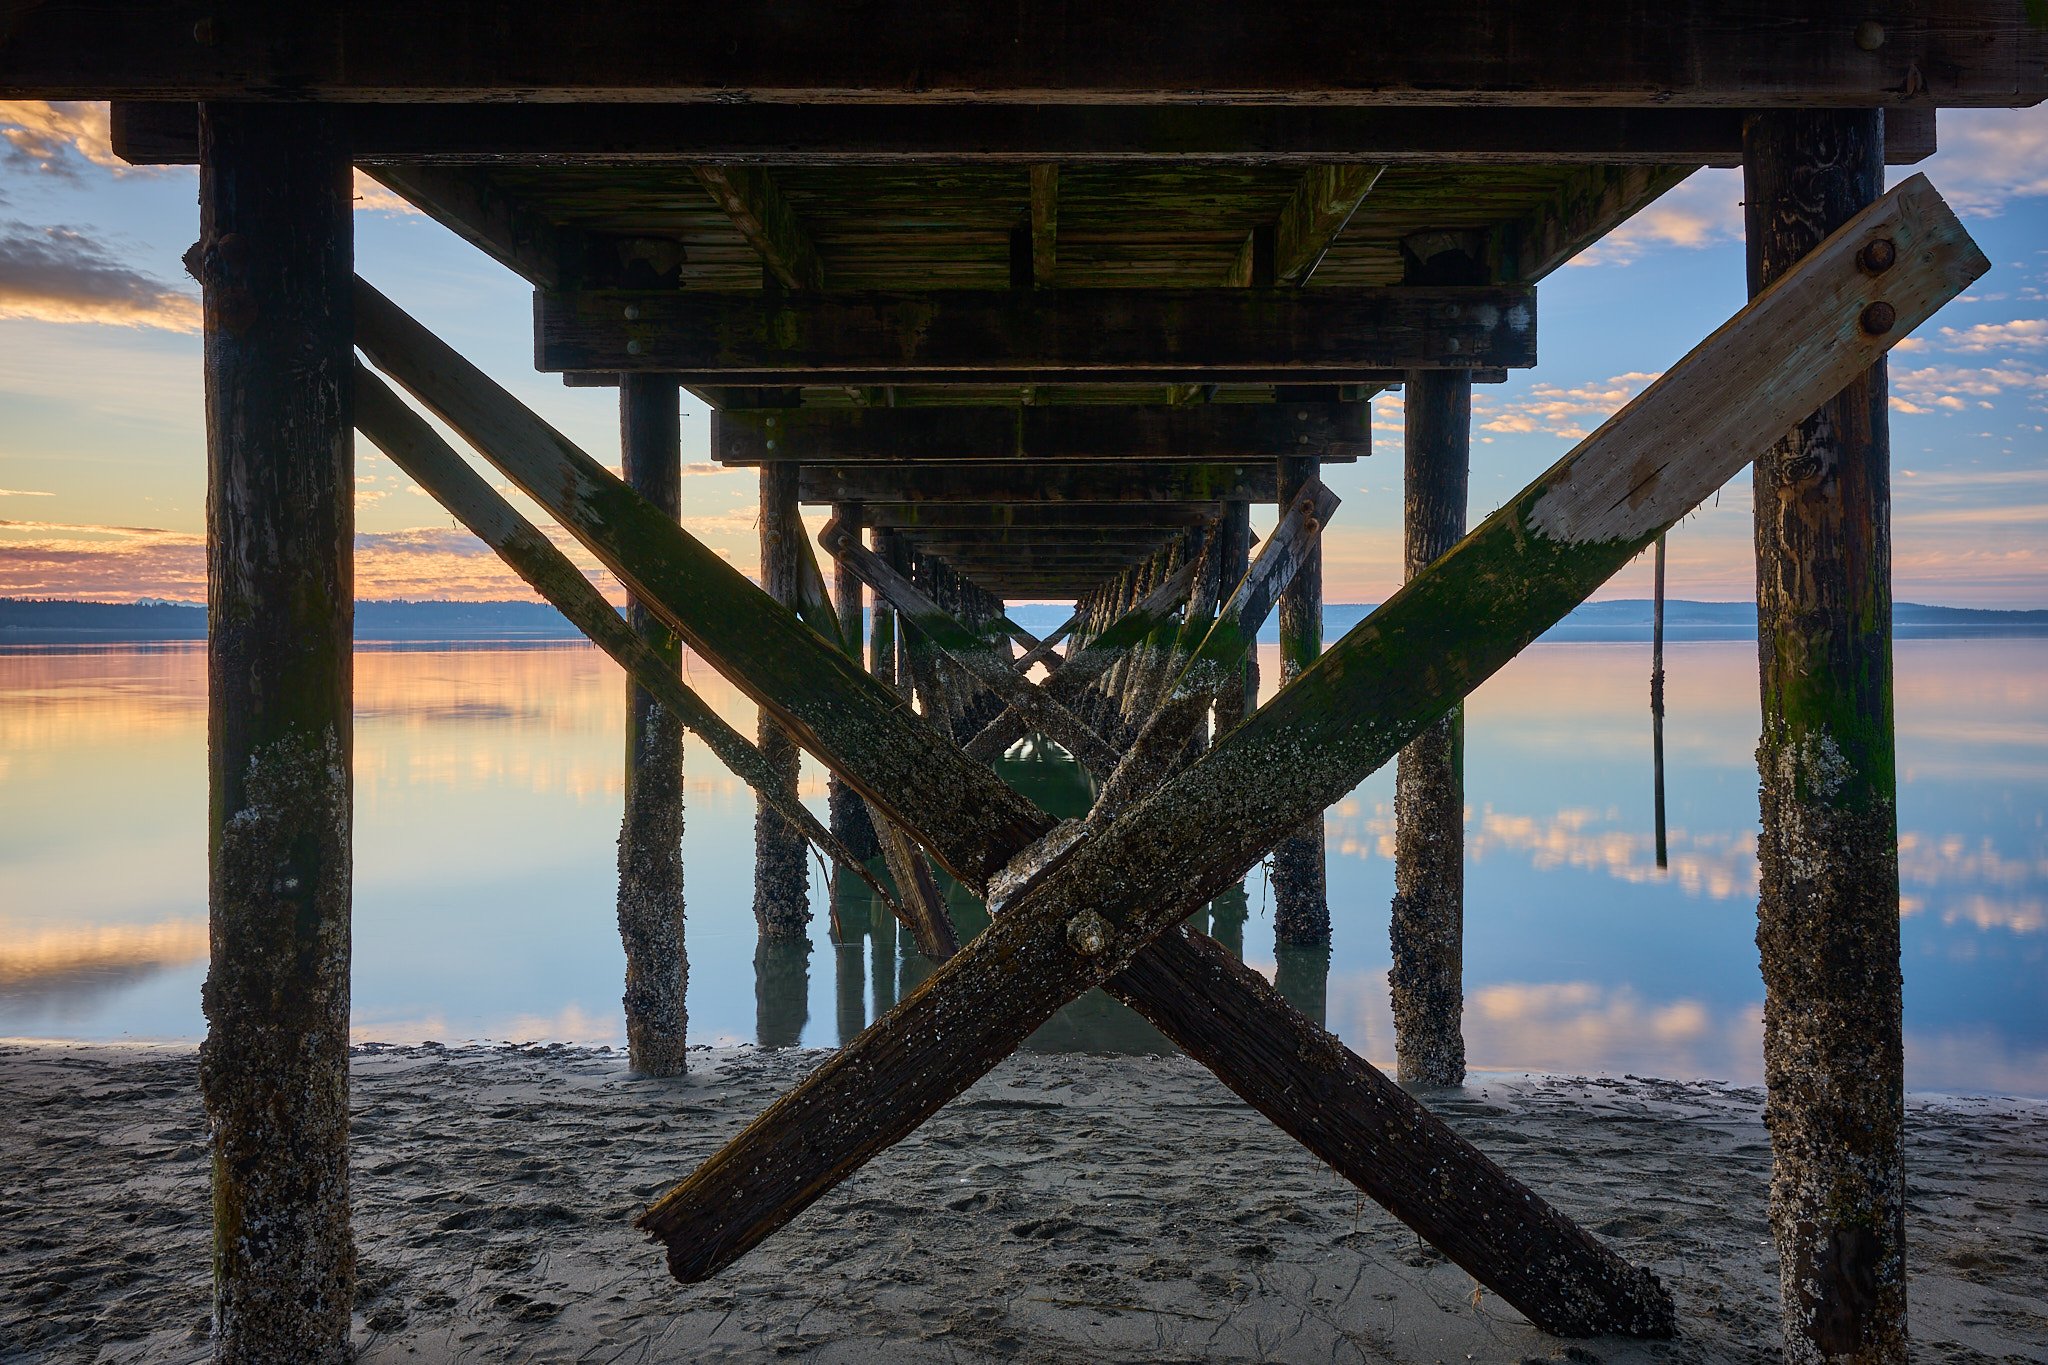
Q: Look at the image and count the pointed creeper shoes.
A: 0